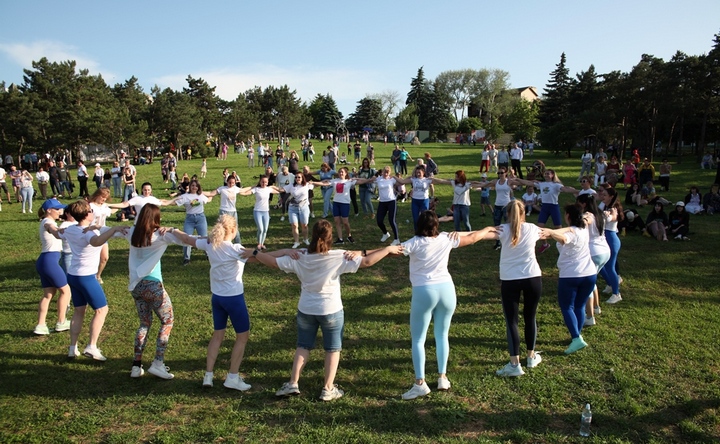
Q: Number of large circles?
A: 1